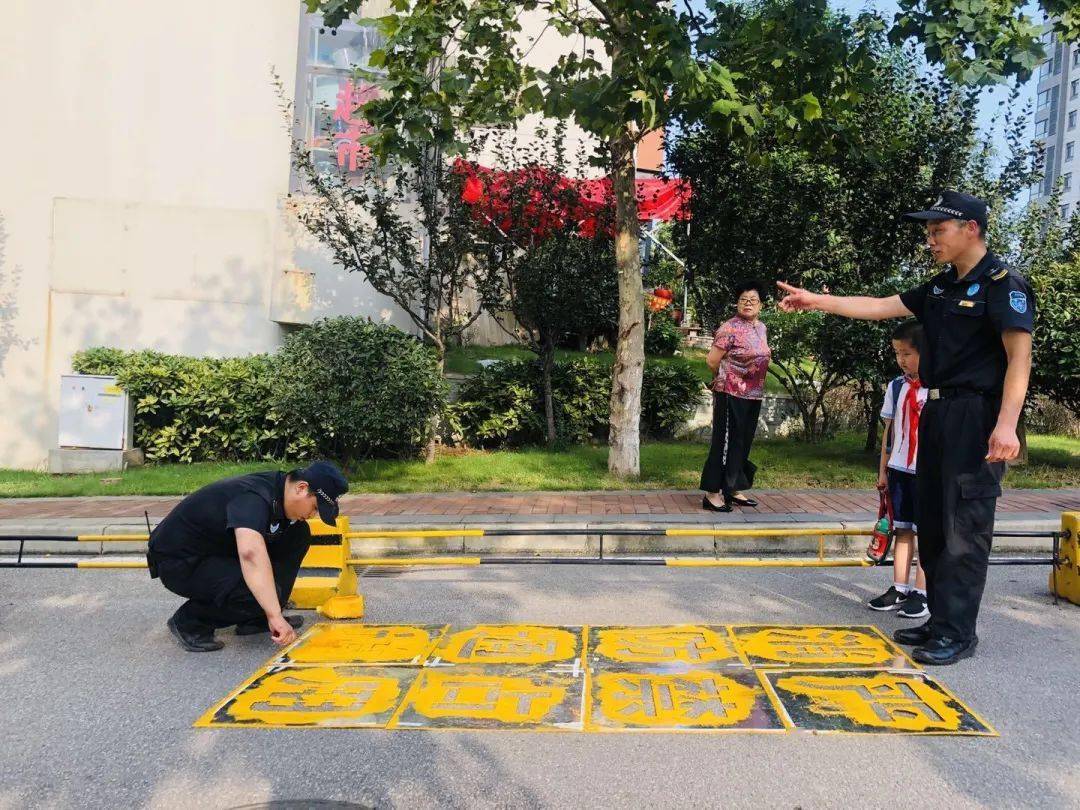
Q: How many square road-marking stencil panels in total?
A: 8